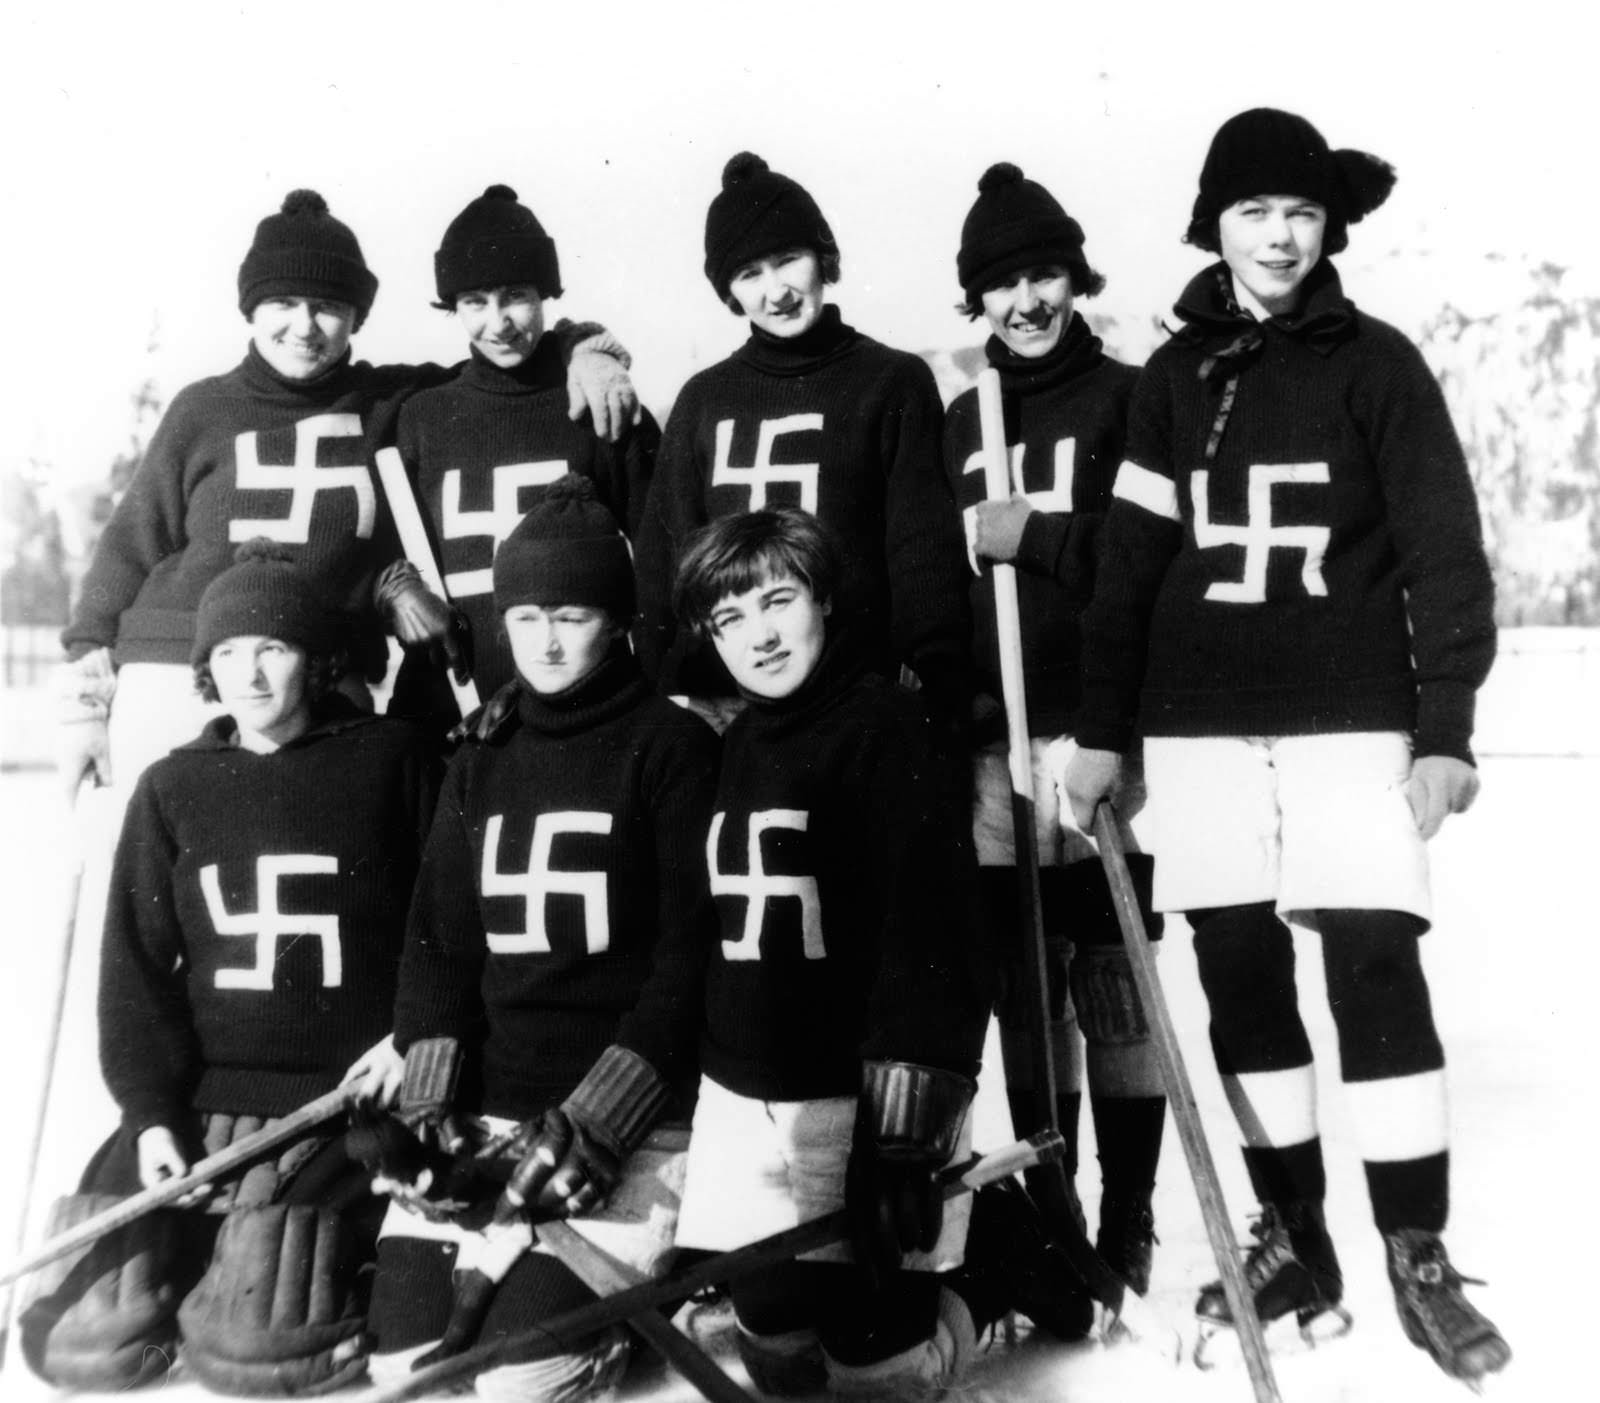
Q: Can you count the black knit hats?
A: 7